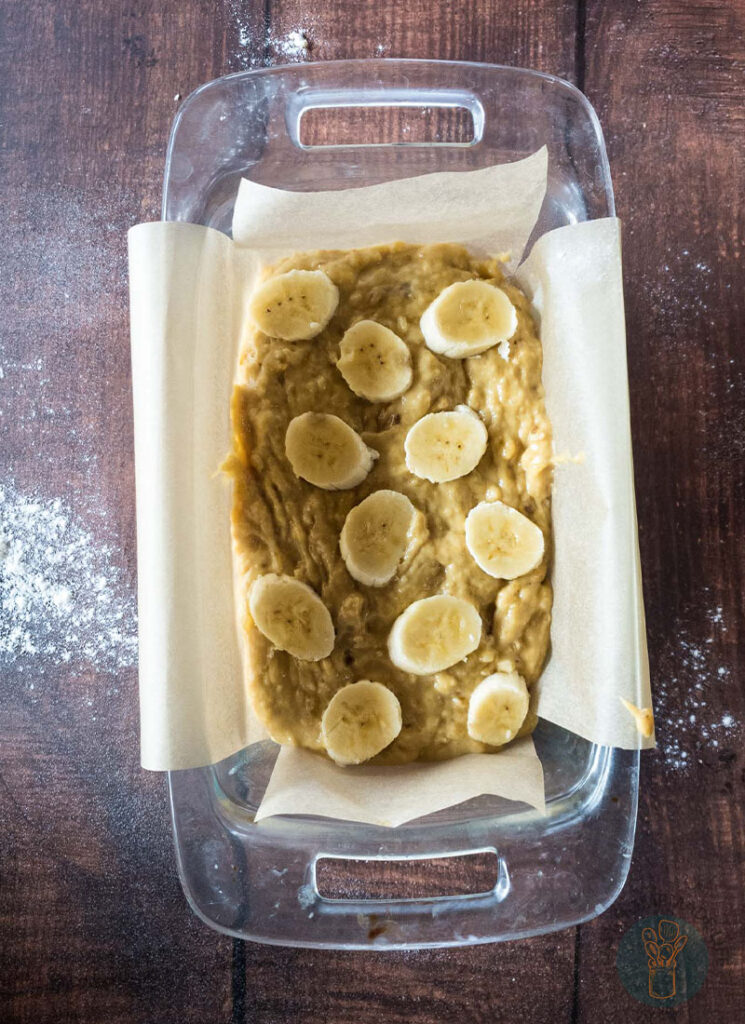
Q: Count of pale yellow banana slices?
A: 11